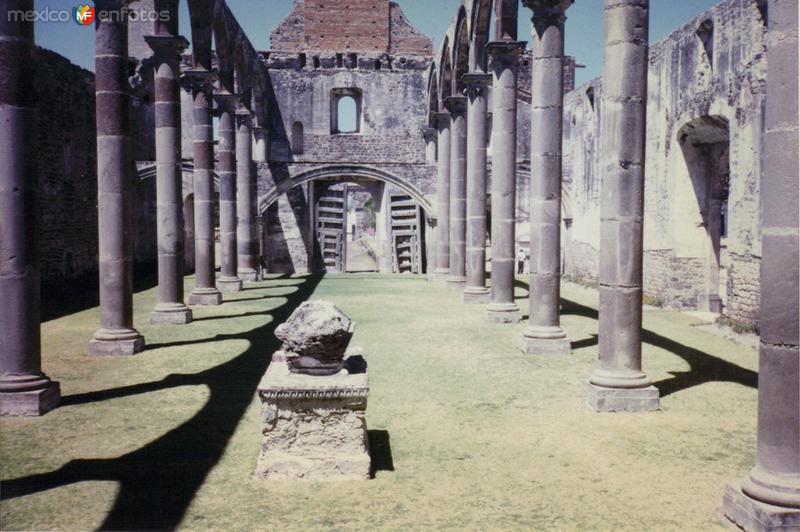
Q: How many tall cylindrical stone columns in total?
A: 13